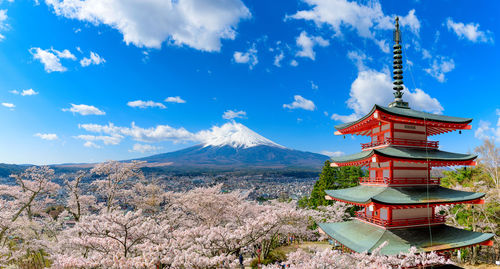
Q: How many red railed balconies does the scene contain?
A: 3